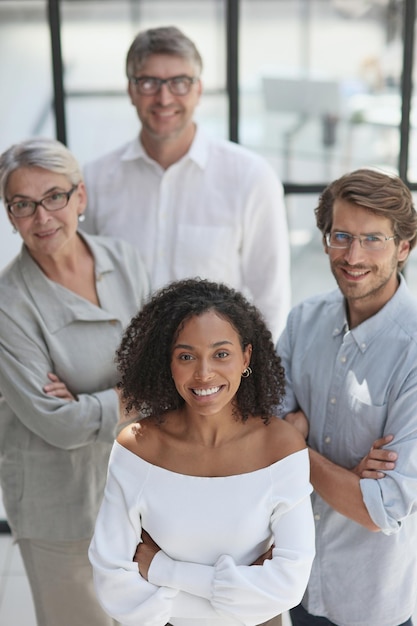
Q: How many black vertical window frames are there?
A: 3